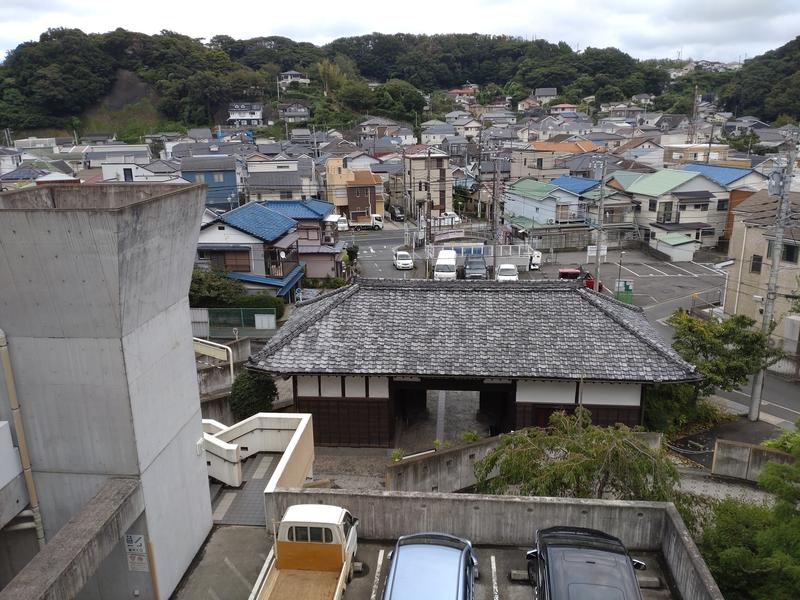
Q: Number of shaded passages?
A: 1